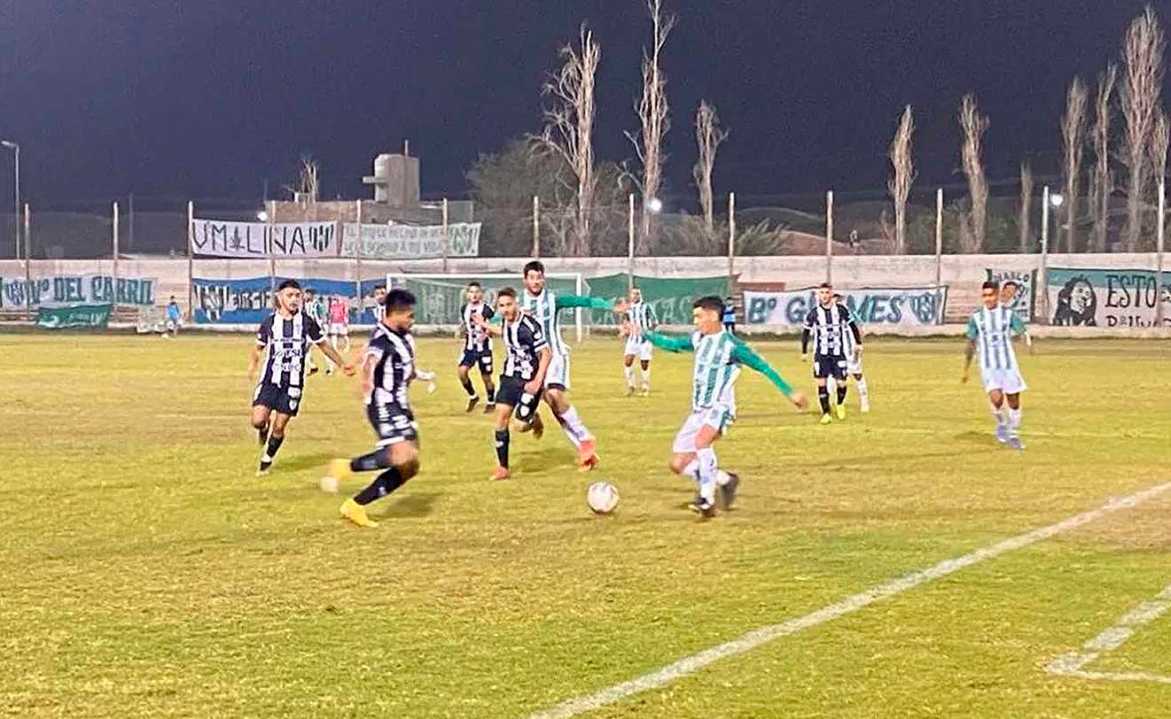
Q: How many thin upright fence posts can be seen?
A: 13